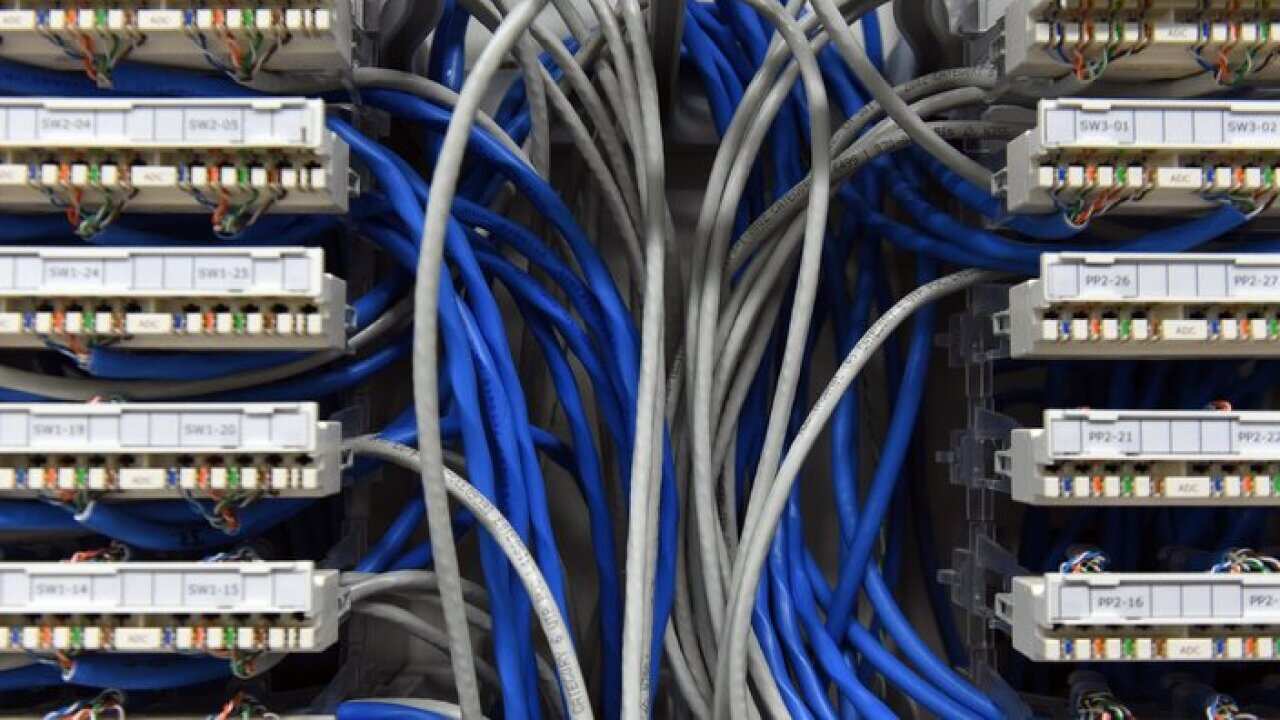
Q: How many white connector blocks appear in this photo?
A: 10